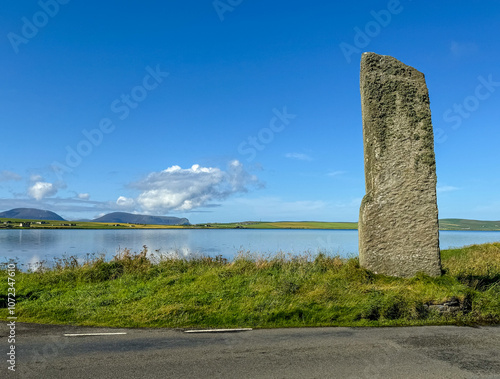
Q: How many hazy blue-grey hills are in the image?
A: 2